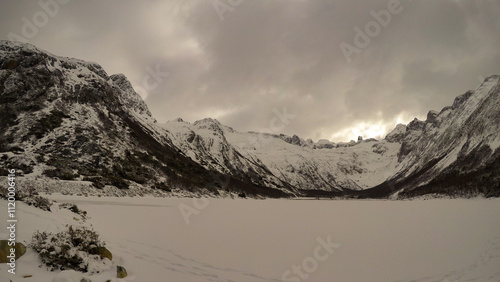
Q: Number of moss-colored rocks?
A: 3